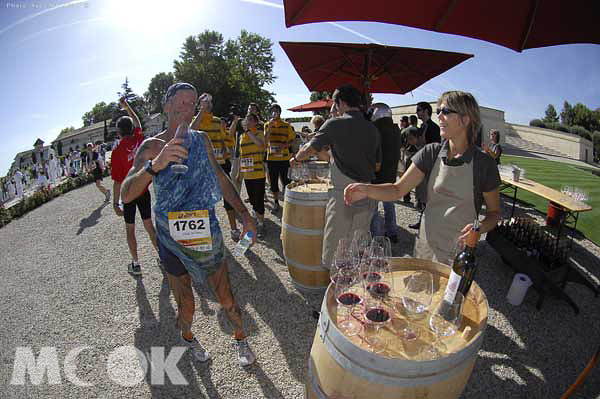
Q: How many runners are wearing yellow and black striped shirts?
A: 4